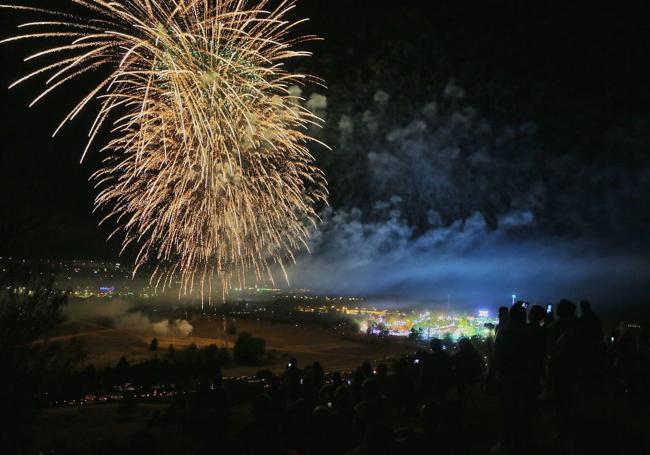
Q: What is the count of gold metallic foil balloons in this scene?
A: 0